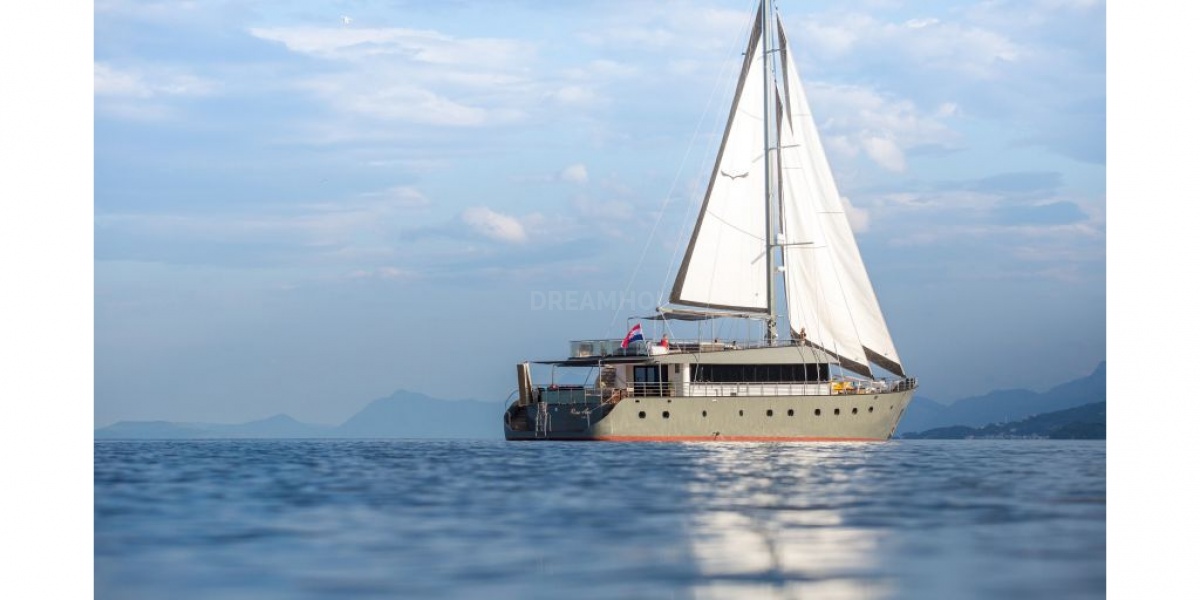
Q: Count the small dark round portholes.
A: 10